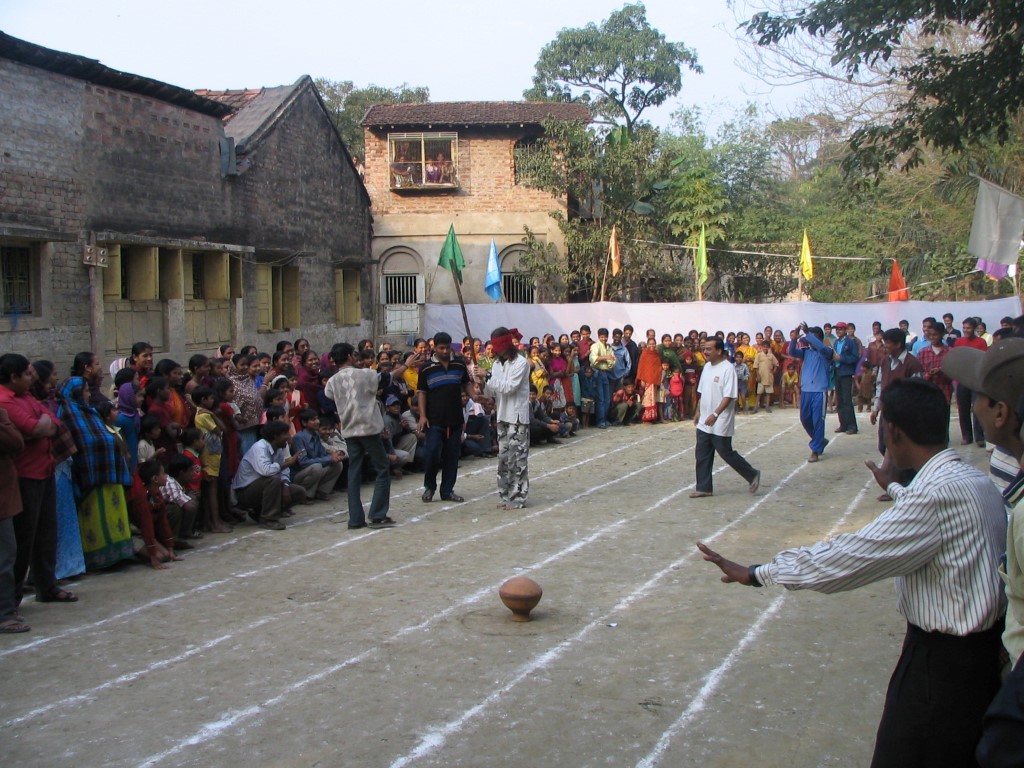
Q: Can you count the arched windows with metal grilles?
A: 2